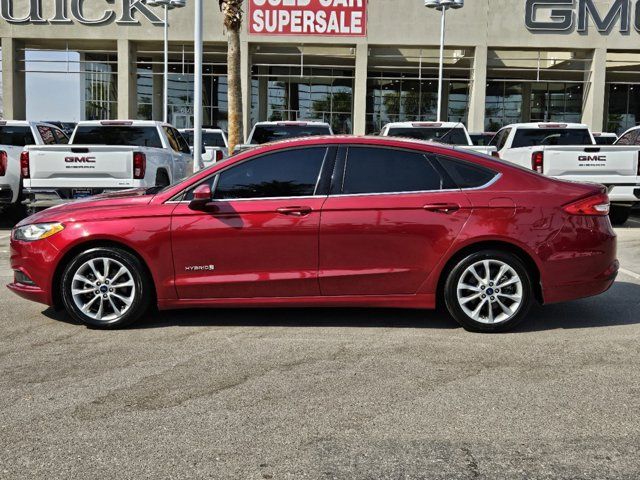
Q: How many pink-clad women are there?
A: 0